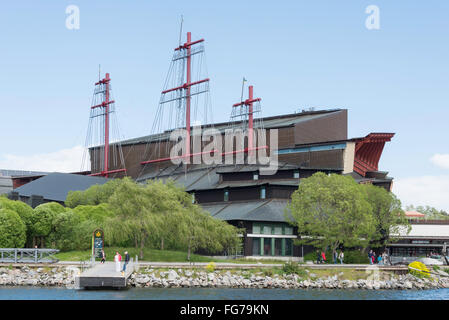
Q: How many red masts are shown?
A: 3